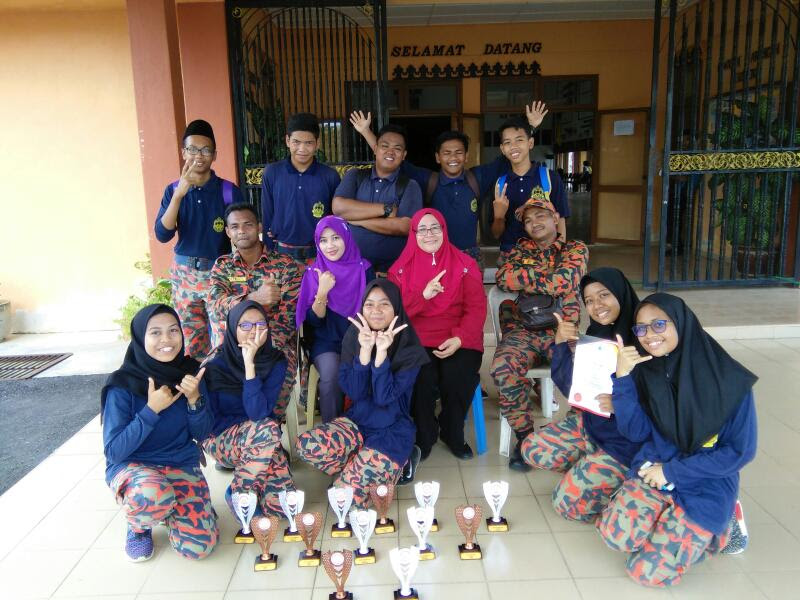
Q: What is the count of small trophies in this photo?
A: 13